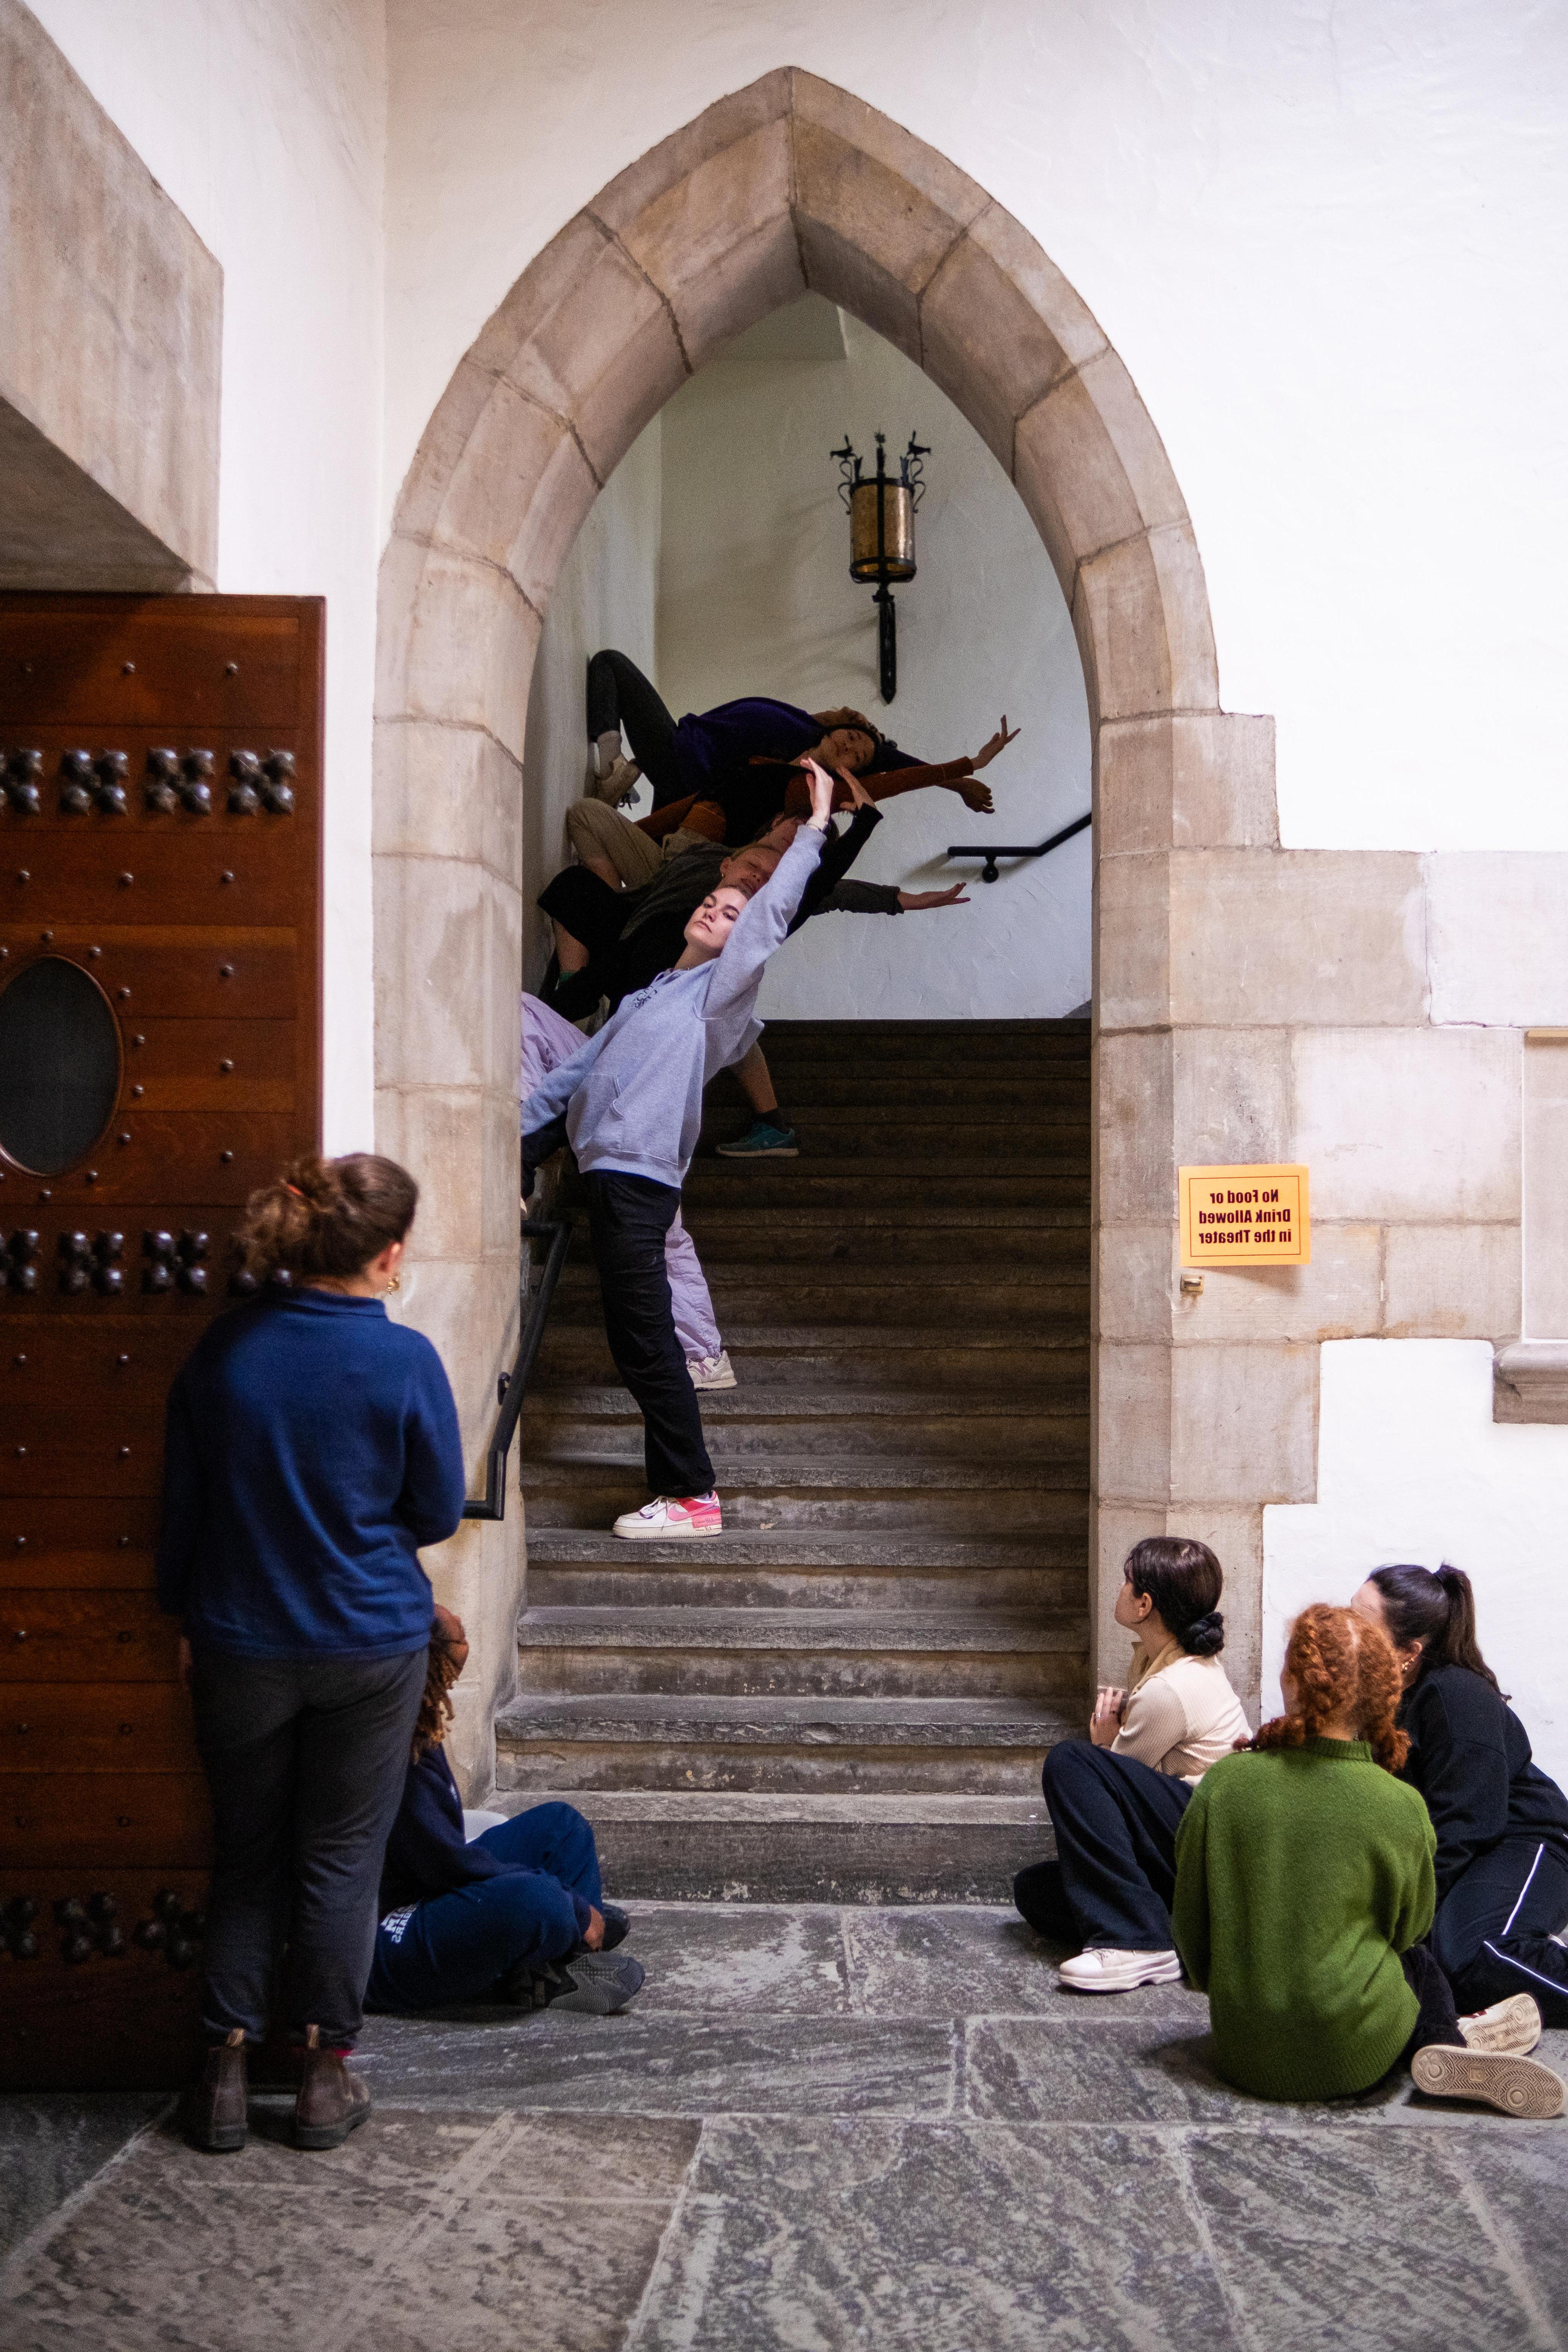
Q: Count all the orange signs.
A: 1